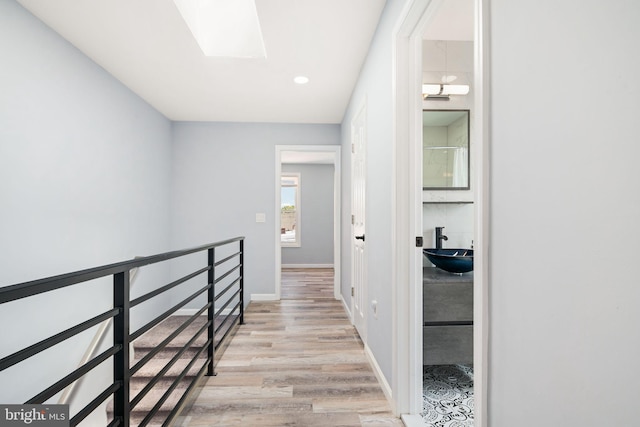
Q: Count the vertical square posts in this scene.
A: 3